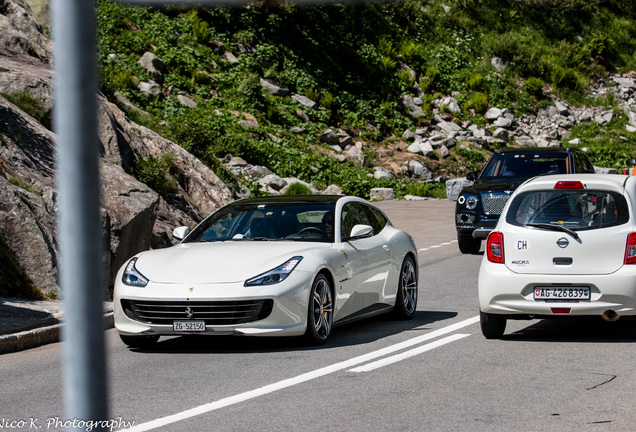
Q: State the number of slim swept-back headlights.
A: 2